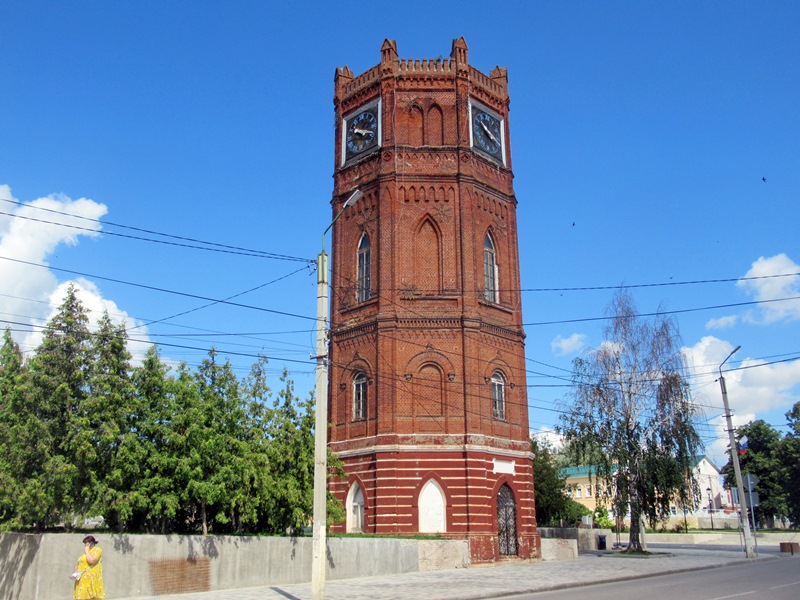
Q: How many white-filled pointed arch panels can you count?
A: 2